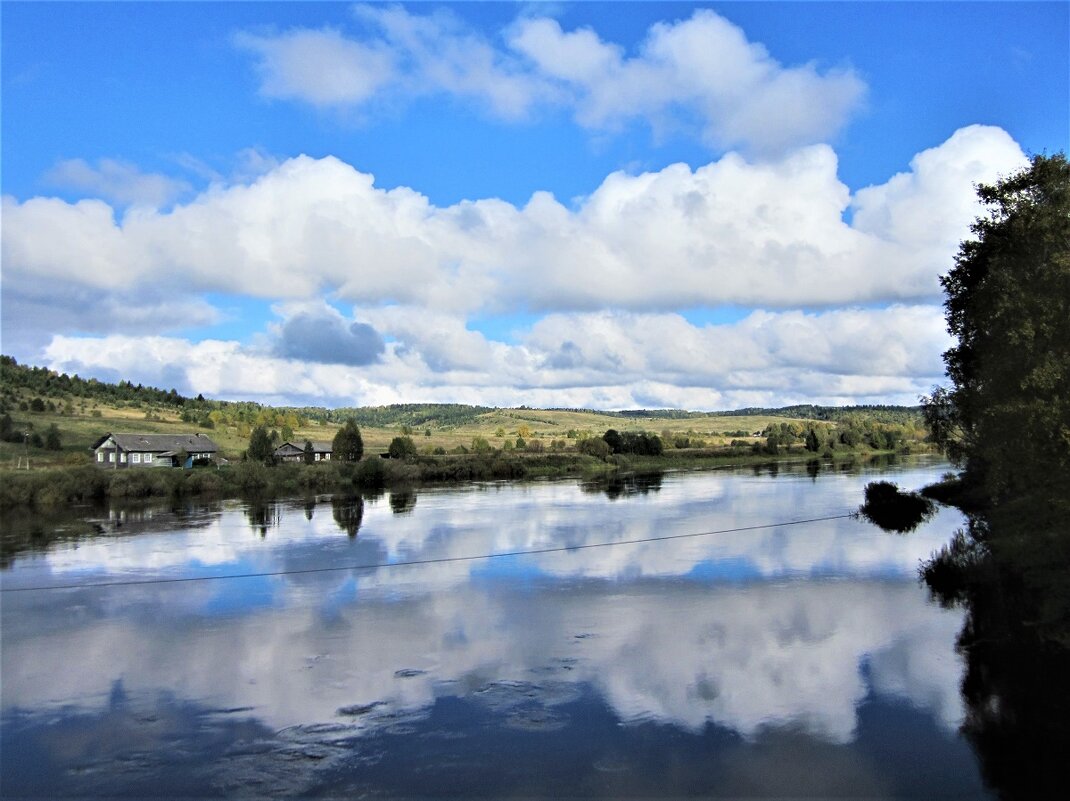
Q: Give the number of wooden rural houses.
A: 2